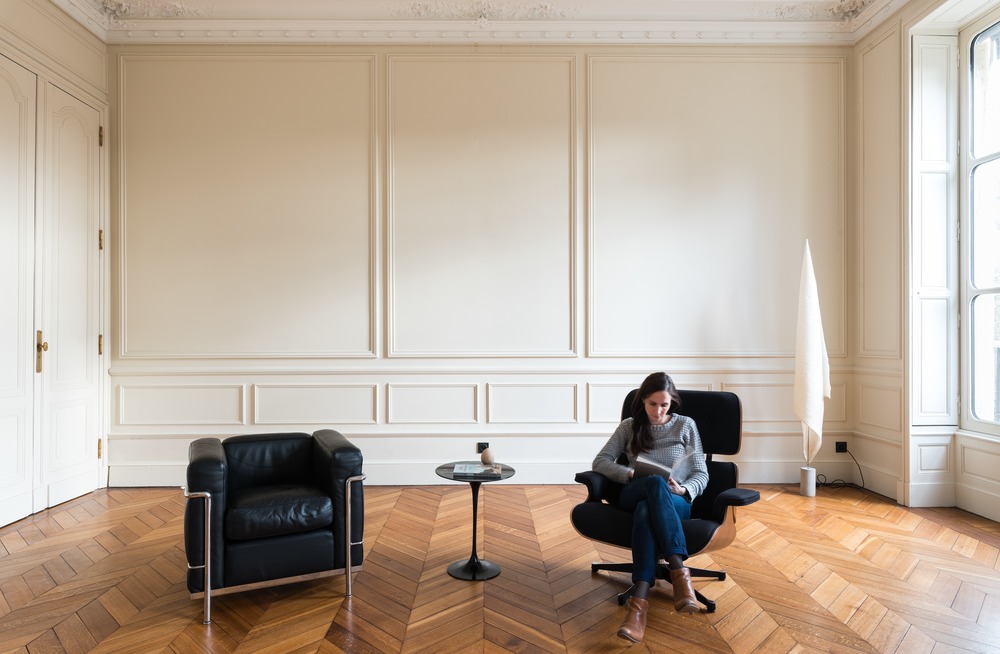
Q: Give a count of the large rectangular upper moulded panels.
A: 3